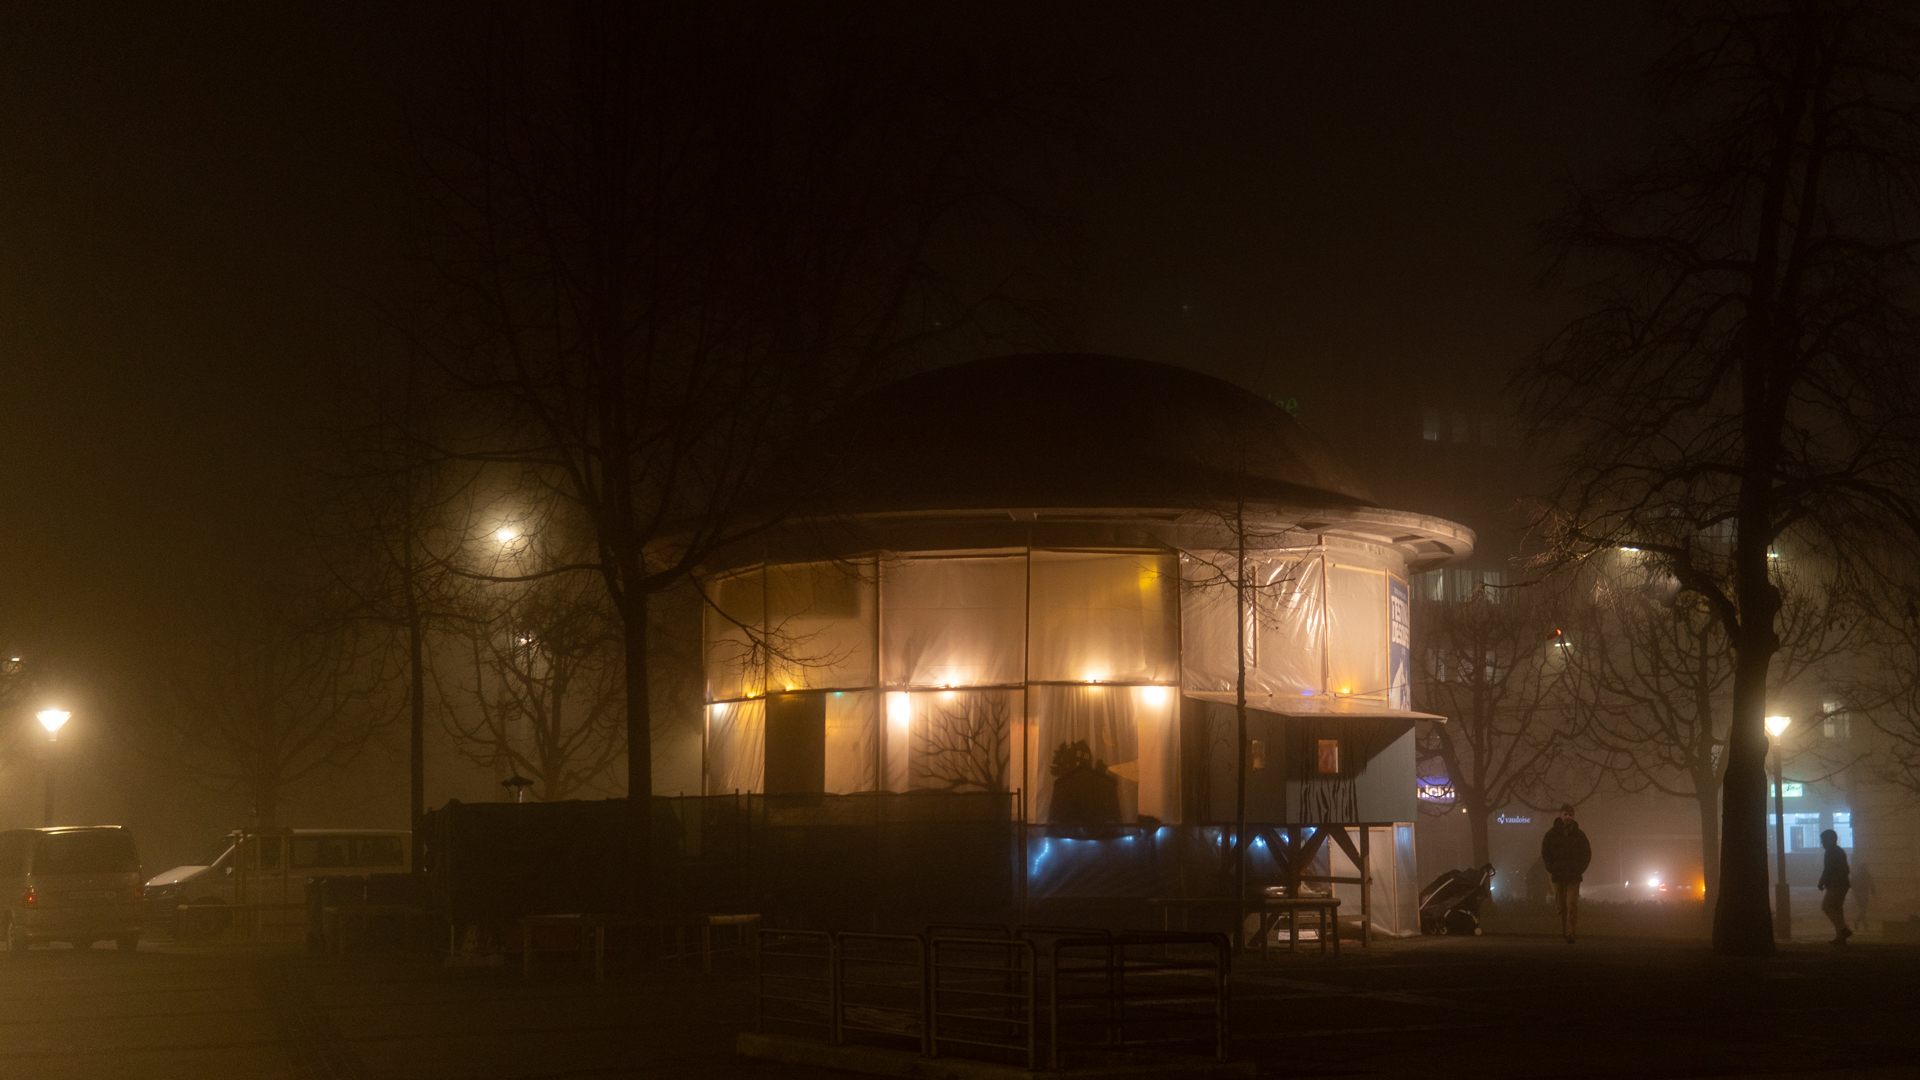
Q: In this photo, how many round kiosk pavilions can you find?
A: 1